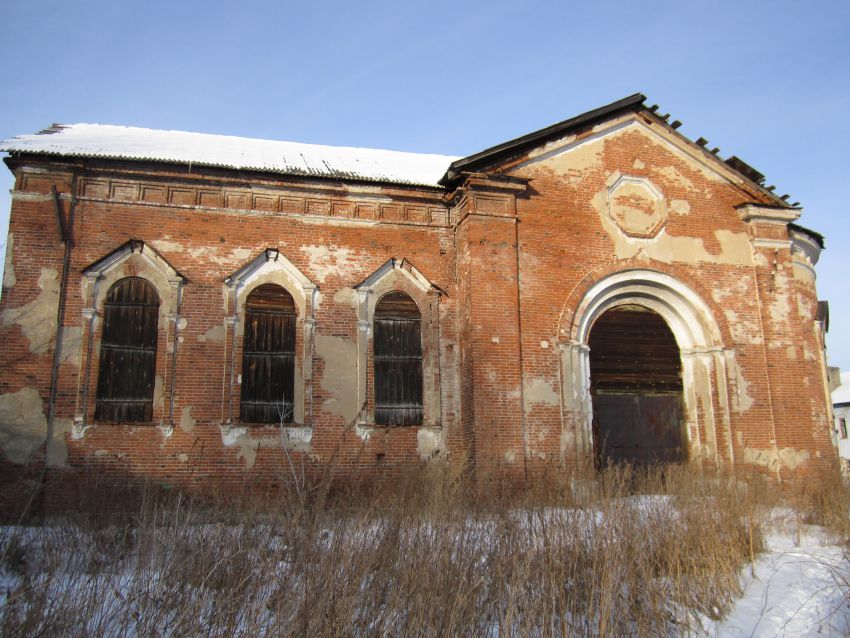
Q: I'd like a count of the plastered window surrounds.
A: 3